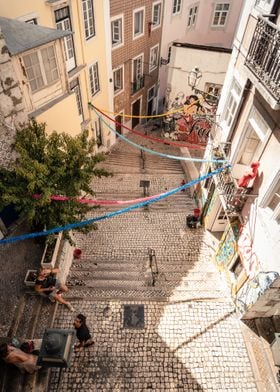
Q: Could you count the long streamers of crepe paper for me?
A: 5